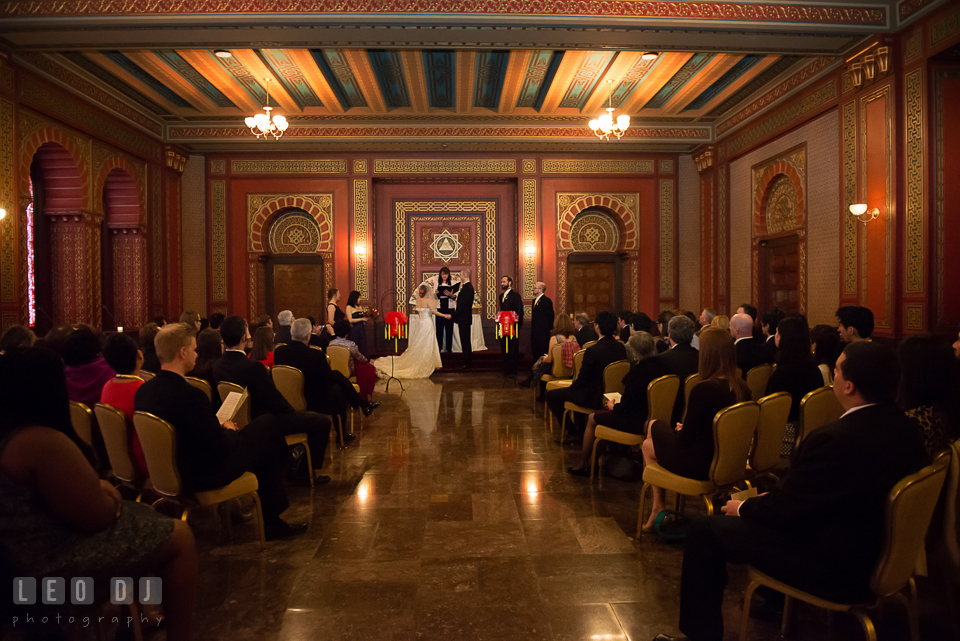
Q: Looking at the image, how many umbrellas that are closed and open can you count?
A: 0